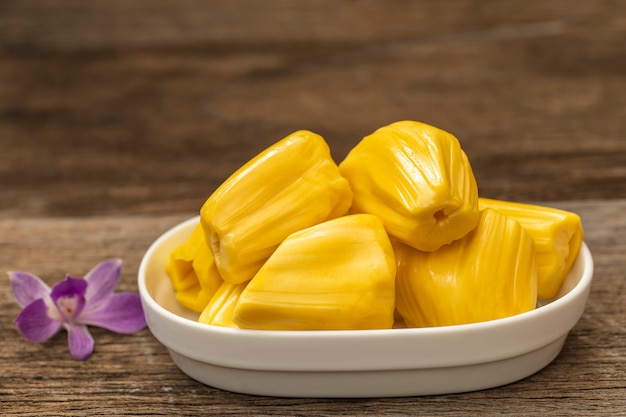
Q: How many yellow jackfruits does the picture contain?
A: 7